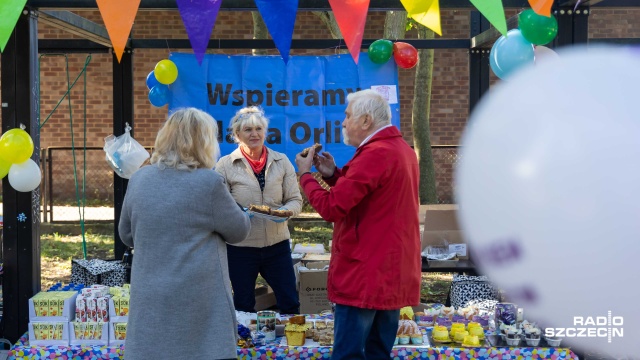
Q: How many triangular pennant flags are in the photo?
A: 8